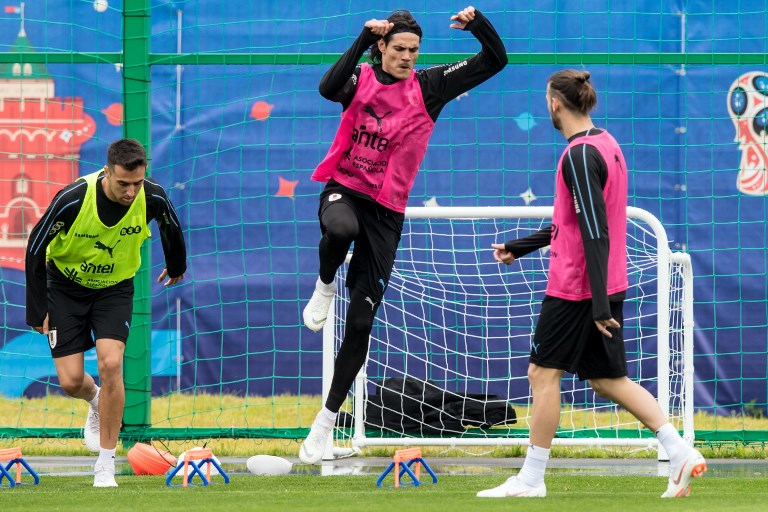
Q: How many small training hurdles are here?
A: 3